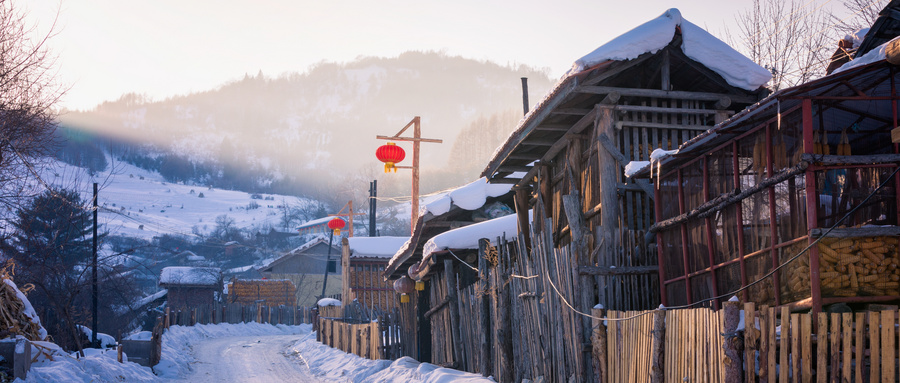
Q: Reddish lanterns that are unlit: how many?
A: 2